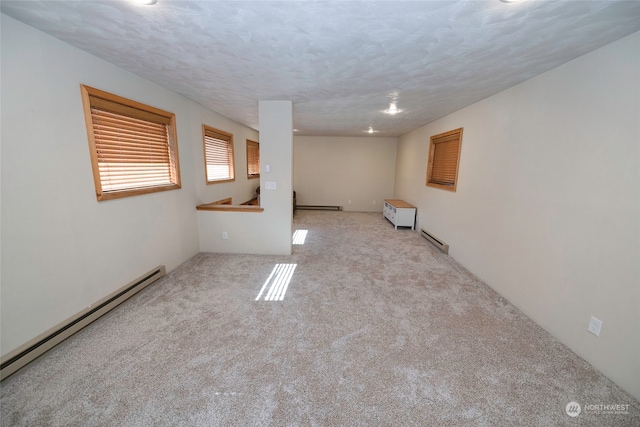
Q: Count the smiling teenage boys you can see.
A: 0